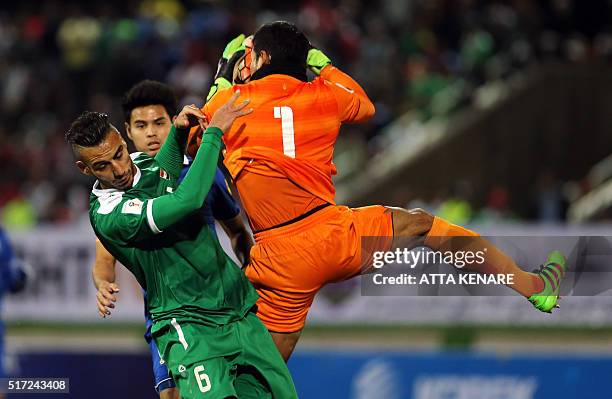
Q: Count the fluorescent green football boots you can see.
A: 1